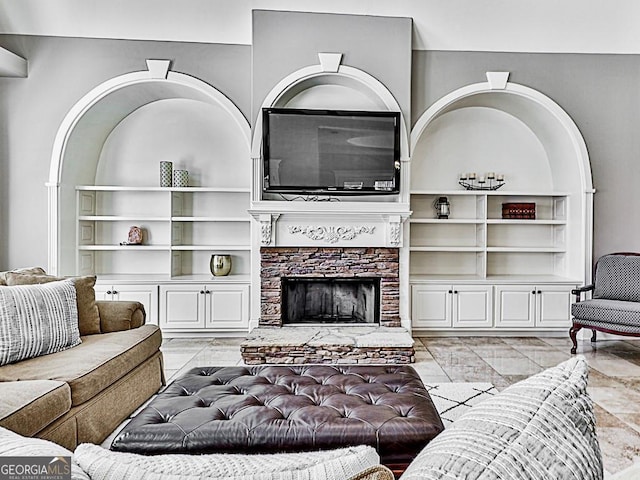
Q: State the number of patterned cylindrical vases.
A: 2